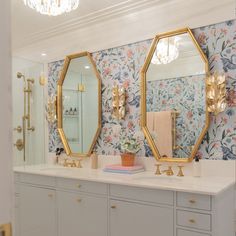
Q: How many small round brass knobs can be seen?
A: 6